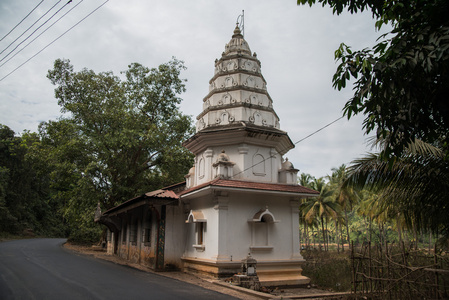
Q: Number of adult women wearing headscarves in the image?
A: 0